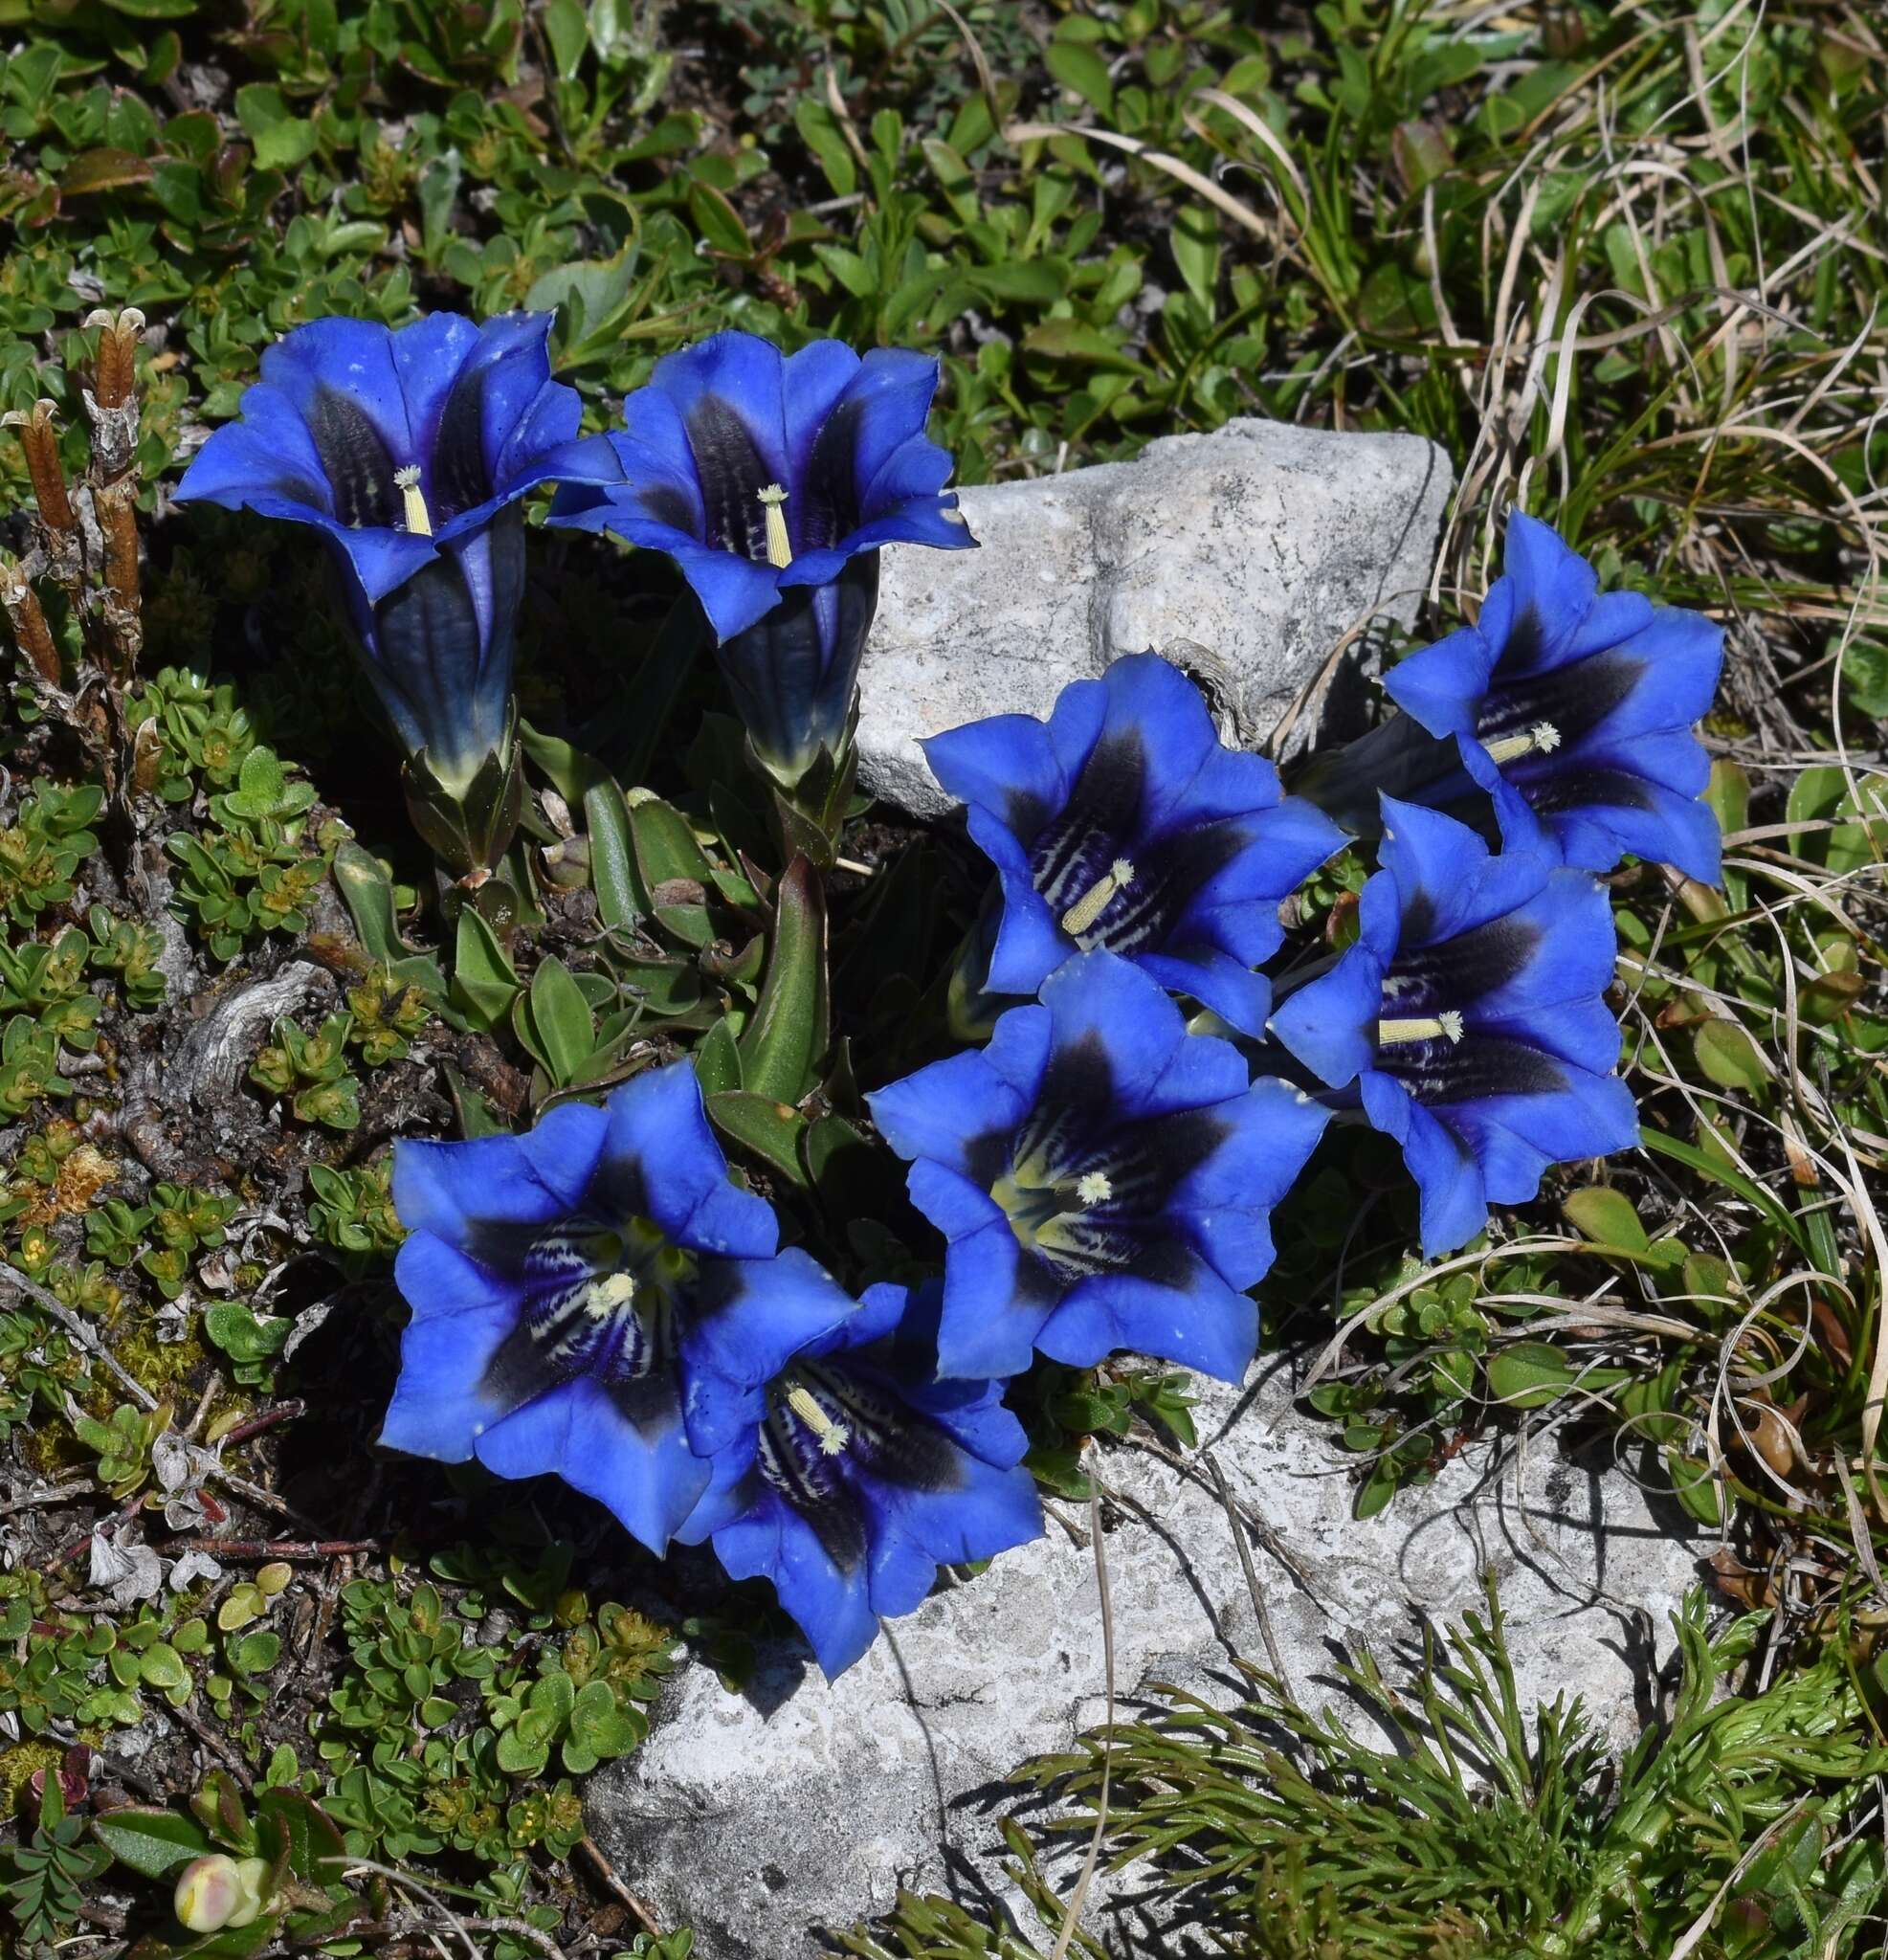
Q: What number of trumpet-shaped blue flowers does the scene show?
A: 8